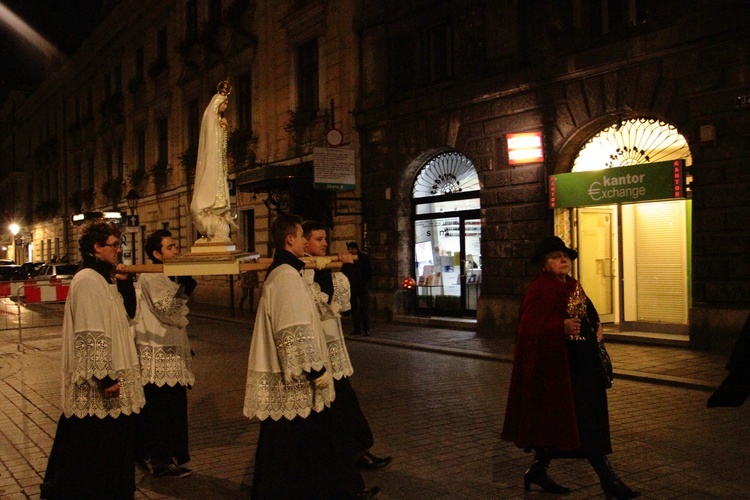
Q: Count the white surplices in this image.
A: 4